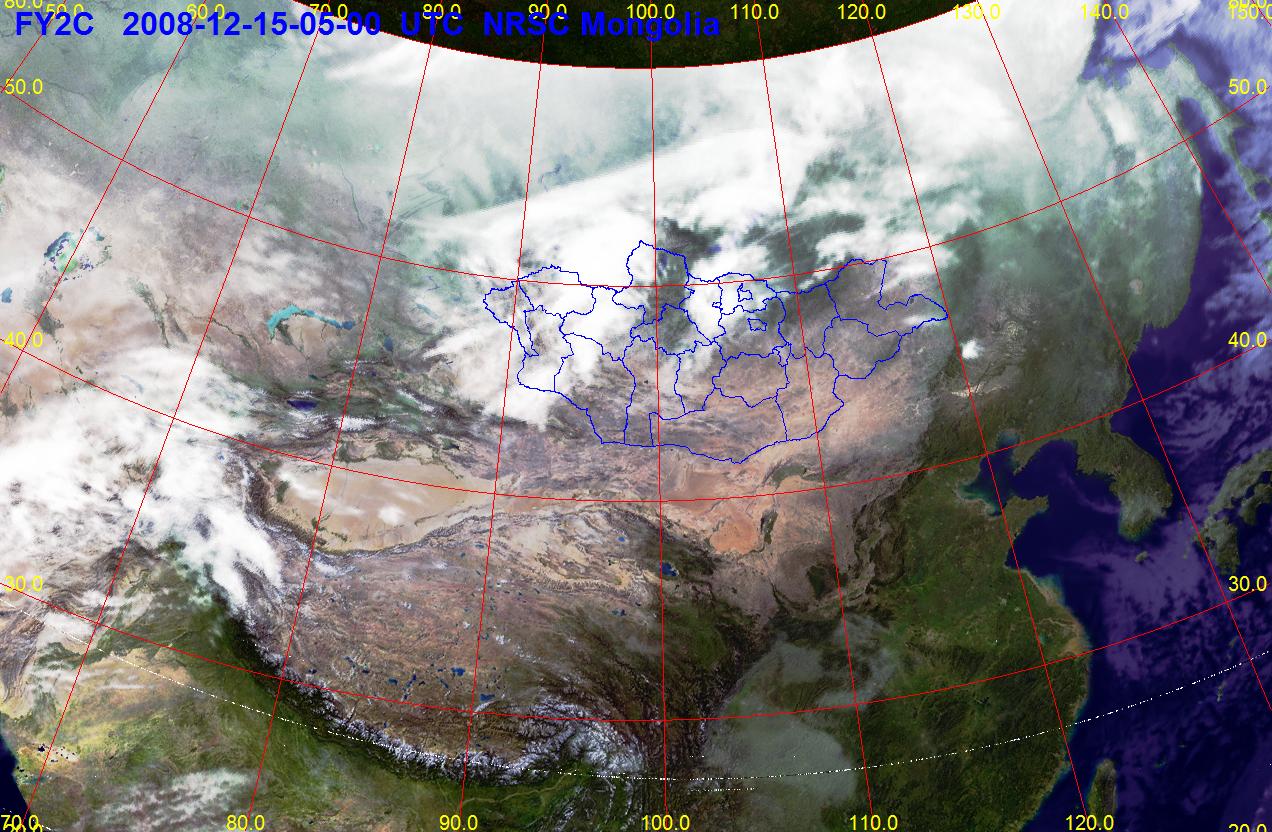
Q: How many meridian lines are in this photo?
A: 11